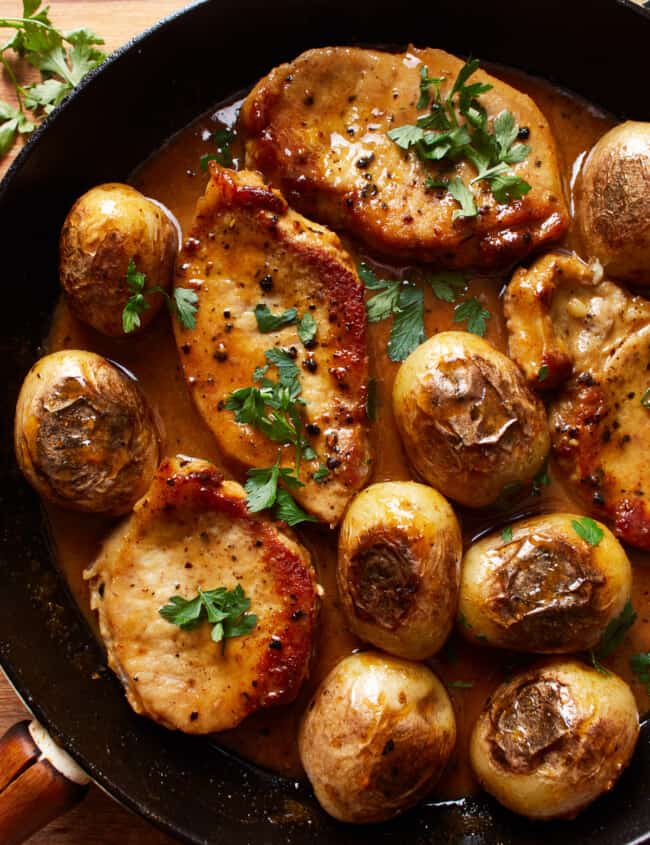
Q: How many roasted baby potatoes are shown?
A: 8